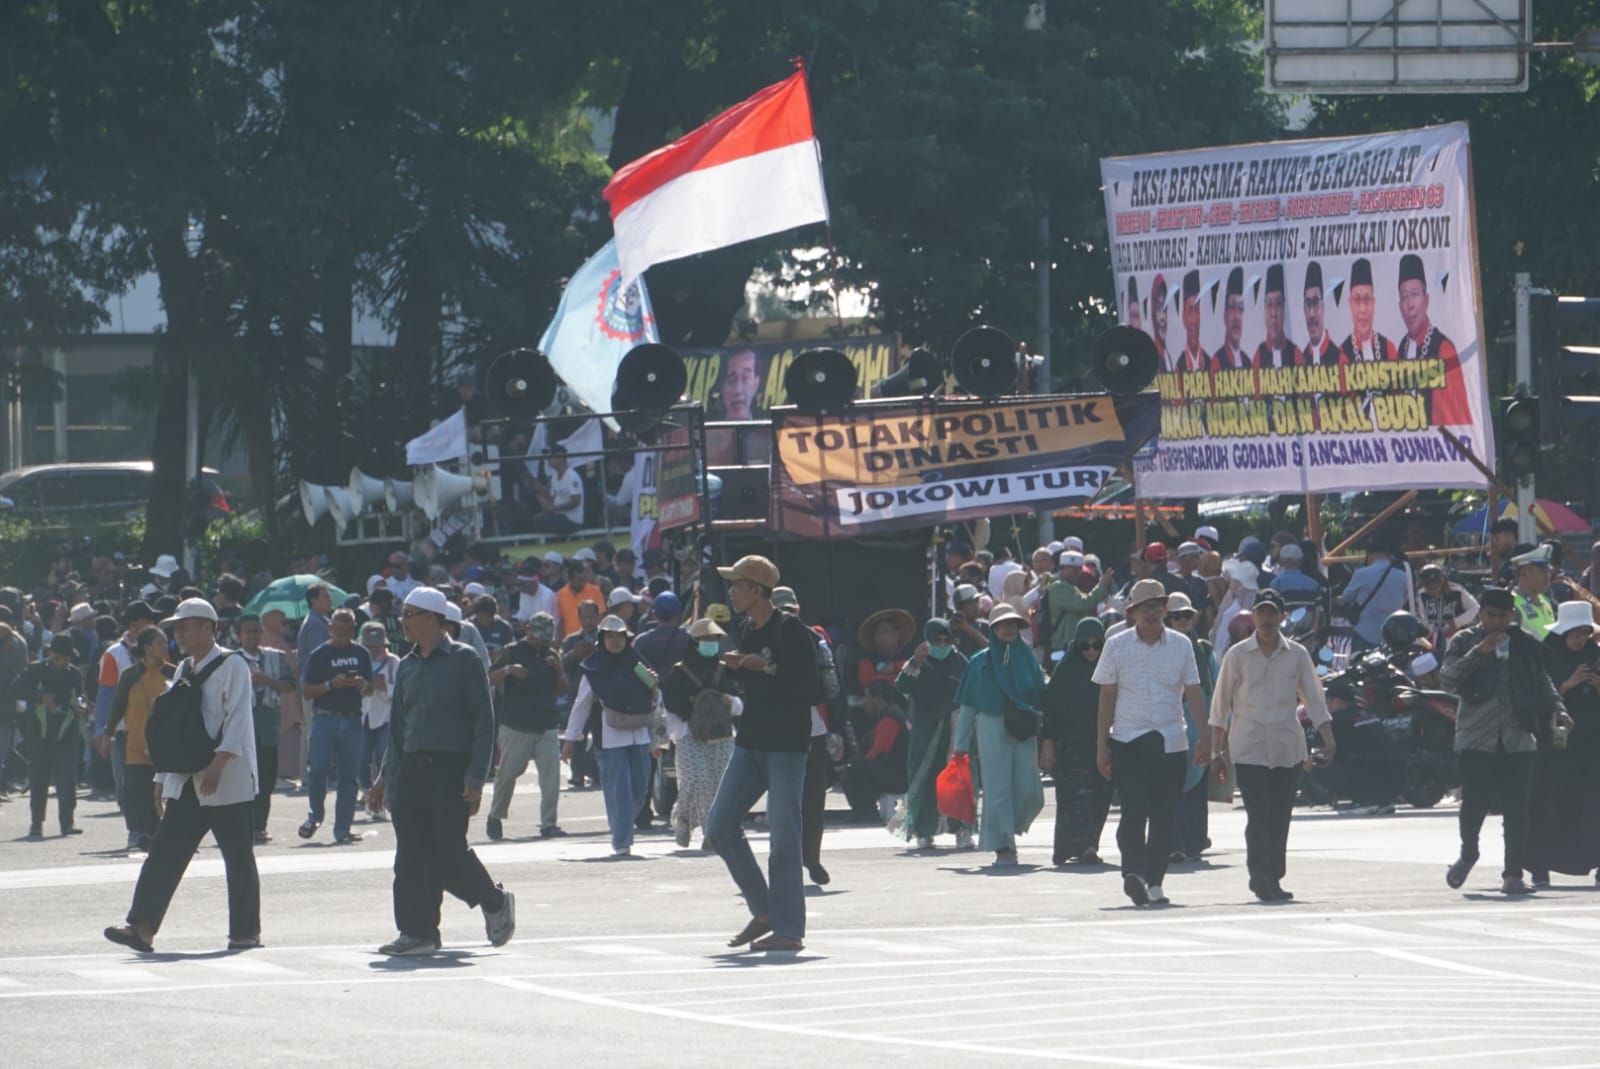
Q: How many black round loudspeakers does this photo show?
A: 6